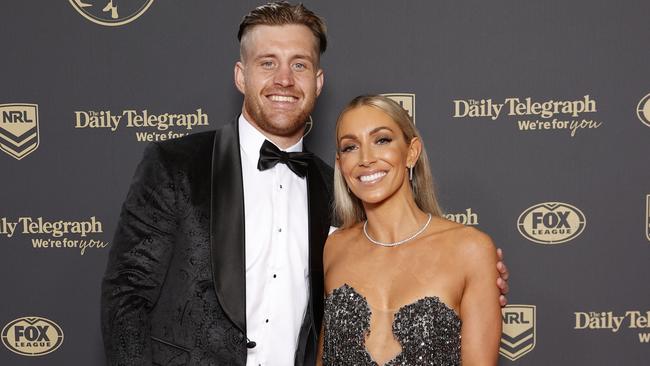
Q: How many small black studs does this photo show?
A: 4